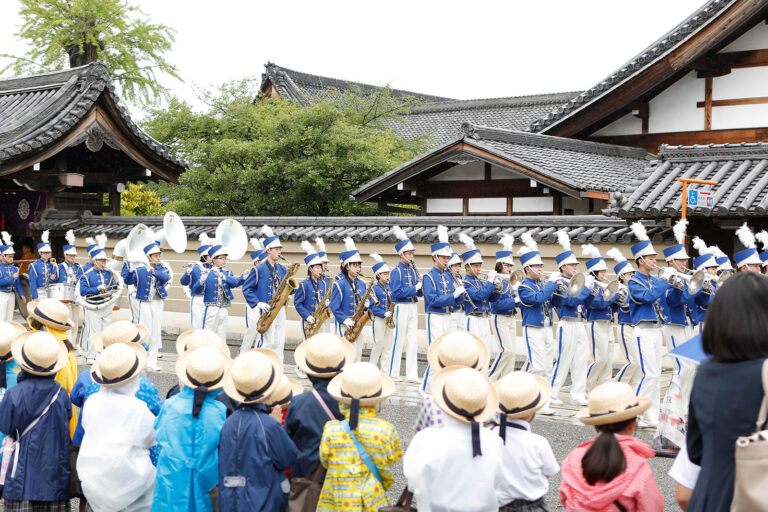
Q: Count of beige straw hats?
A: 15